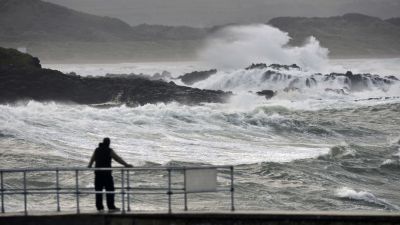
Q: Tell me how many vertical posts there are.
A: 9